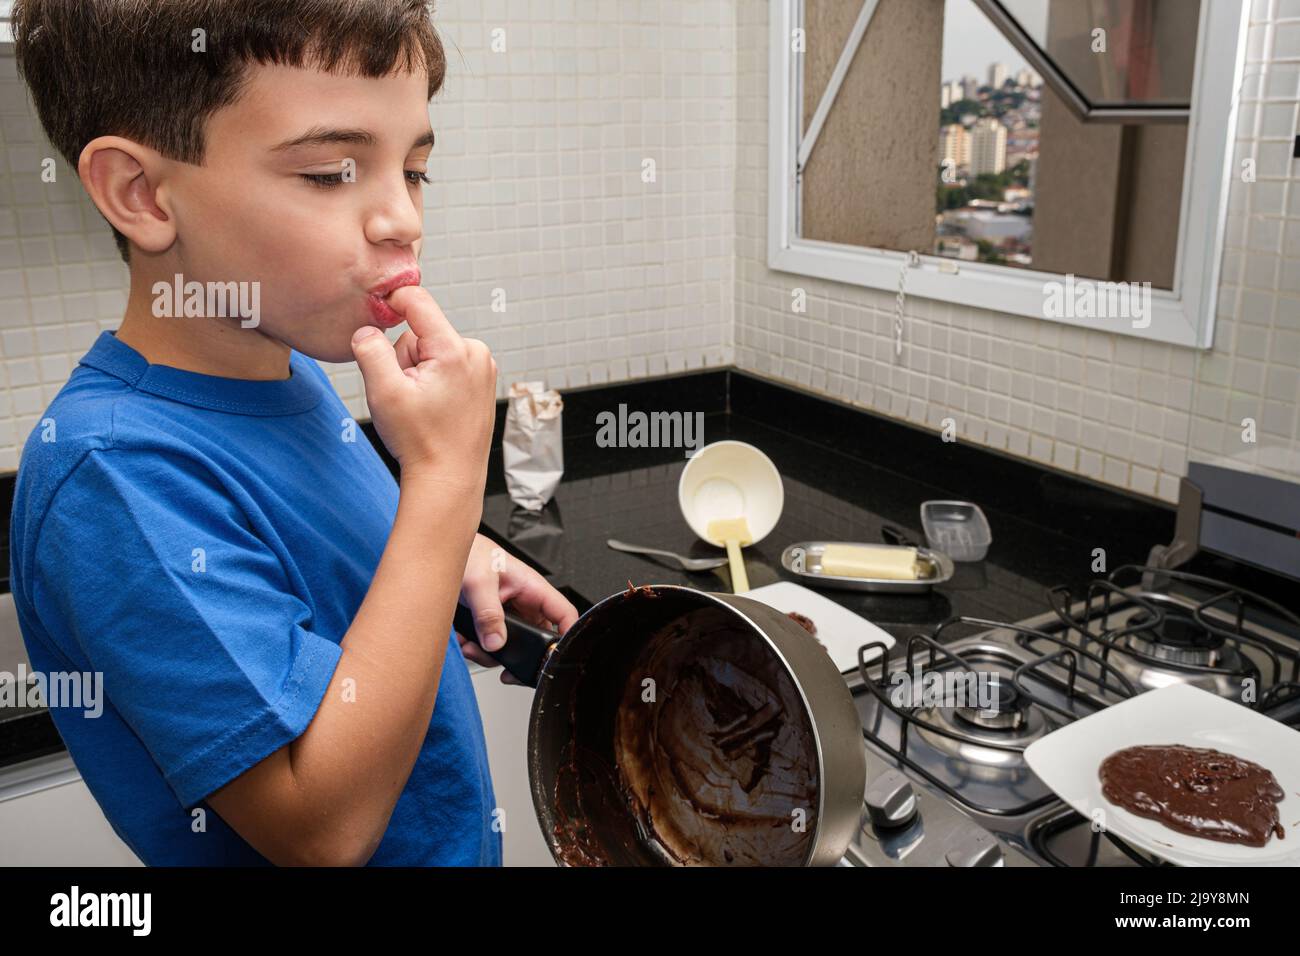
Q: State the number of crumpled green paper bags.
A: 0